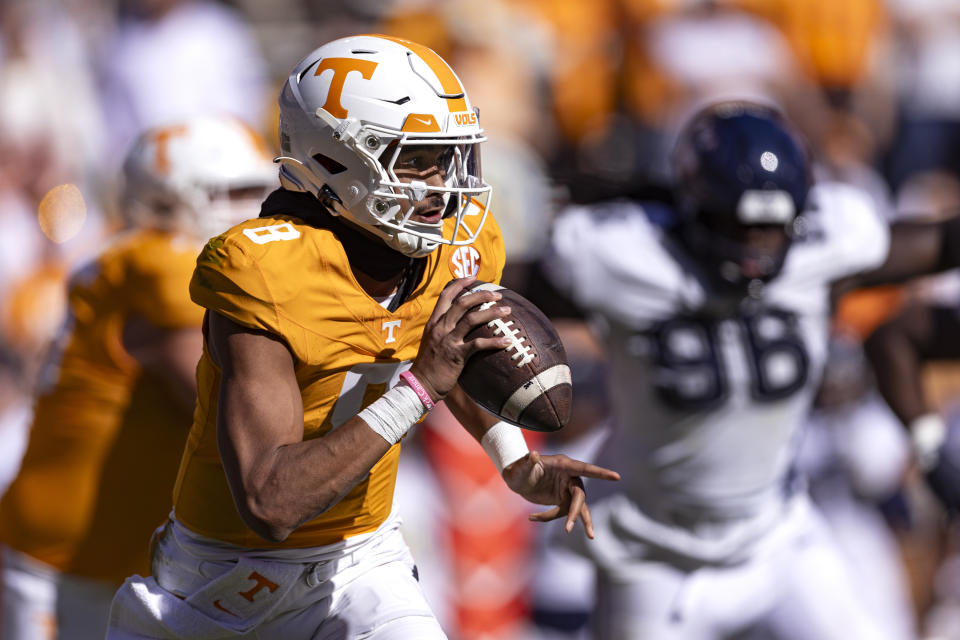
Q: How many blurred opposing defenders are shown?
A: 1